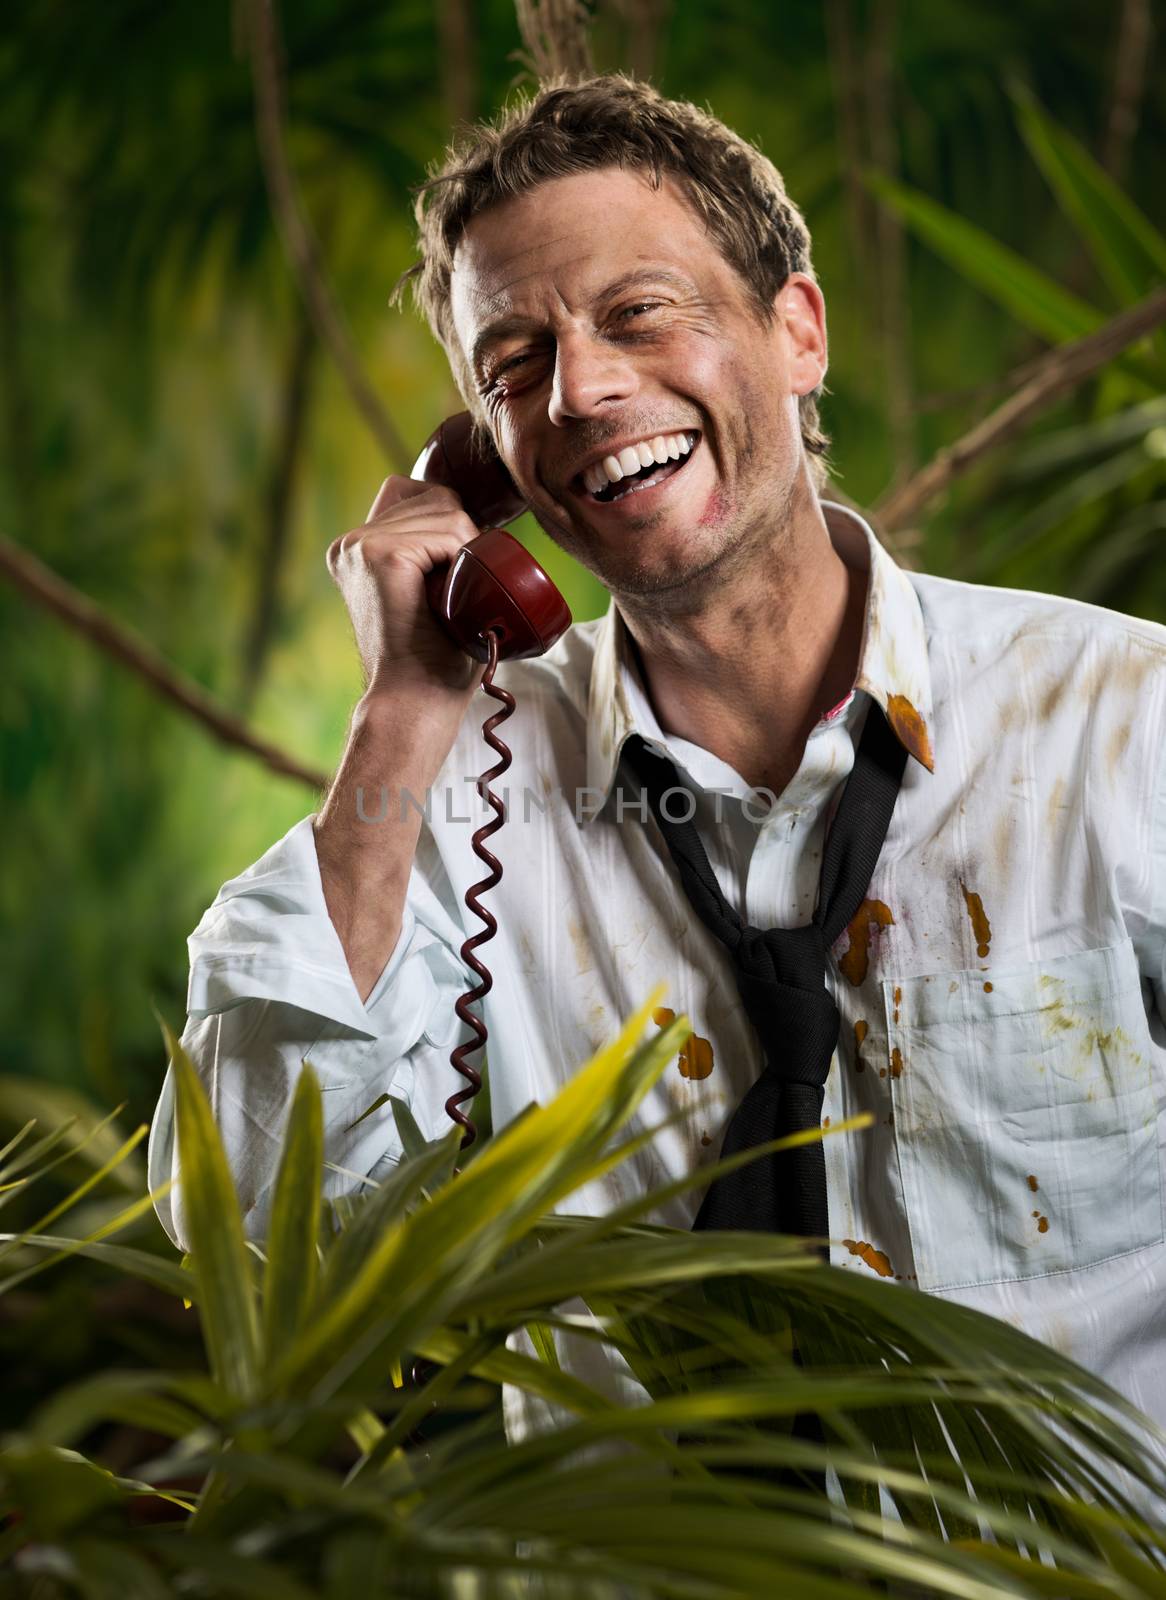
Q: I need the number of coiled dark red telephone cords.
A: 1